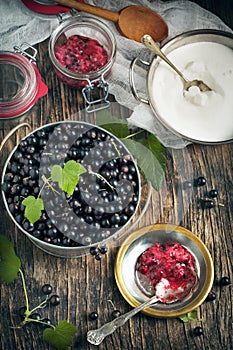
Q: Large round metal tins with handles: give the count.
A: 2